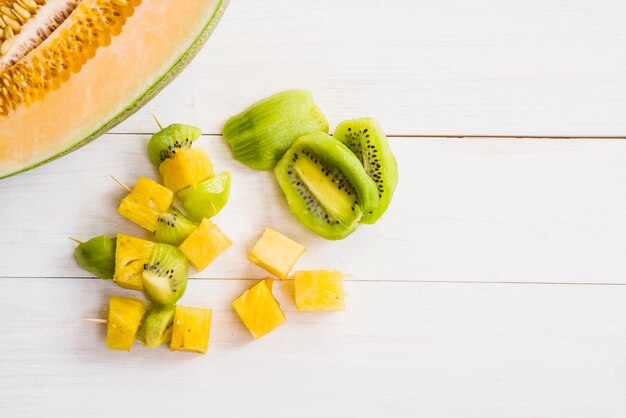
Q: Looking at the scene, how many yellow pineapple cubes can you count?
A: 9